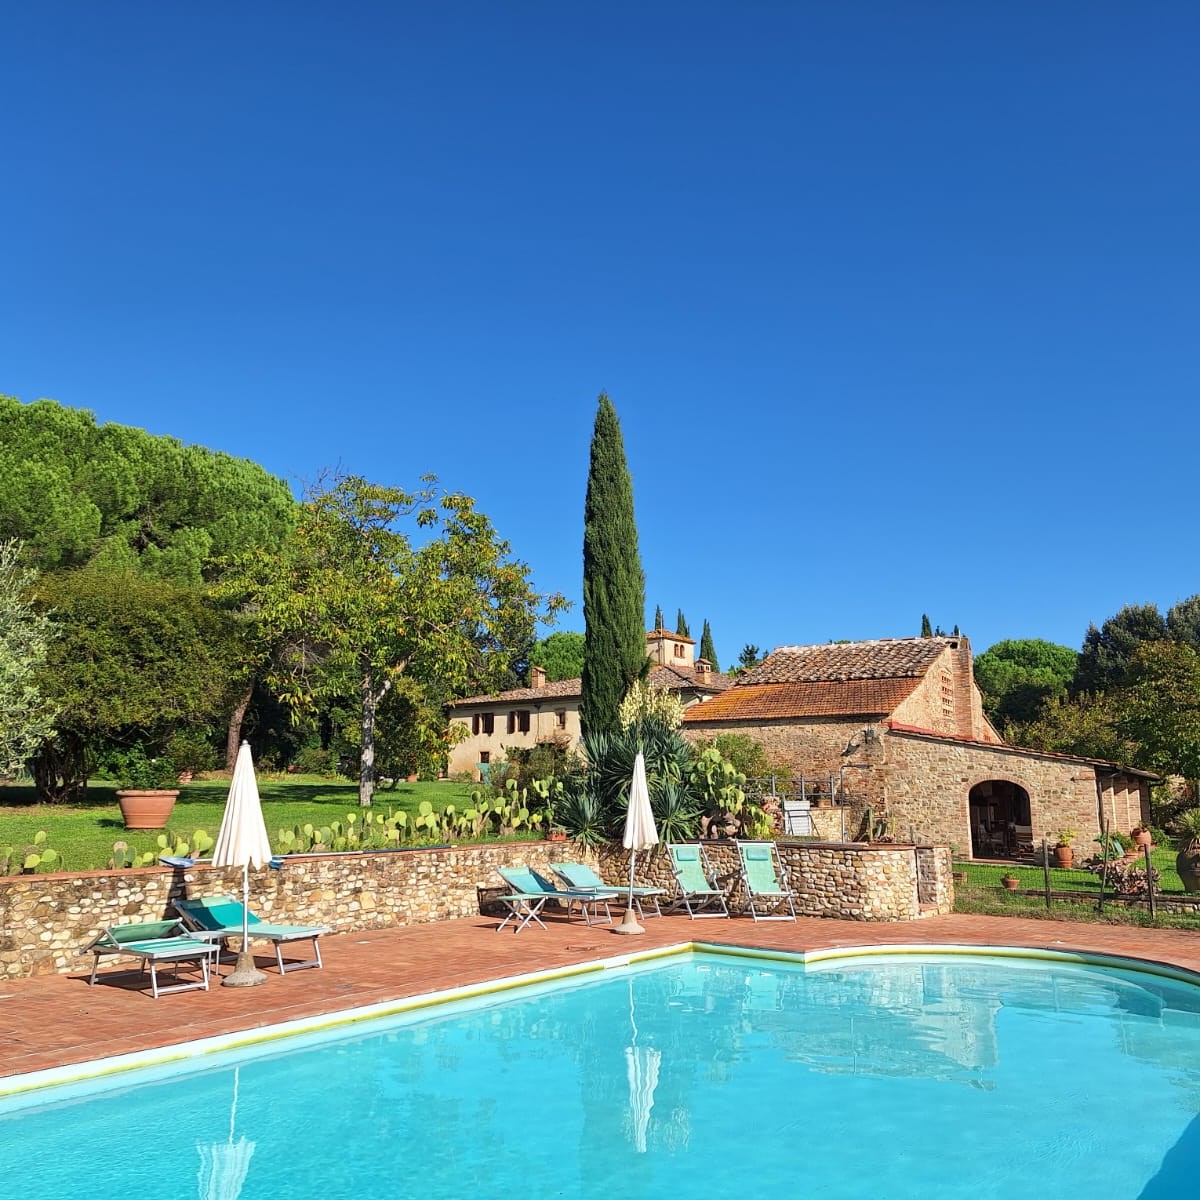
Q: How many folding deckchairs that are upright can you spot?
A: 2